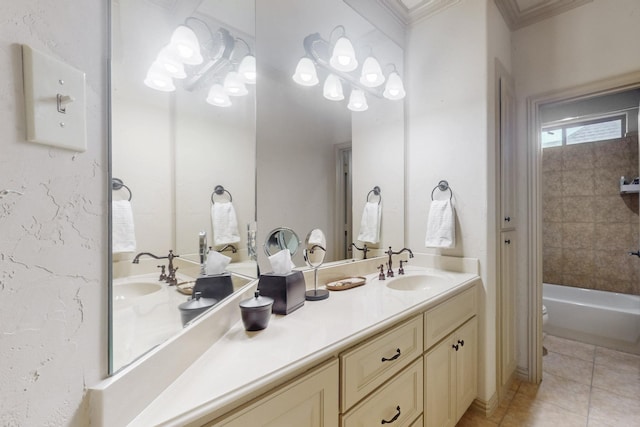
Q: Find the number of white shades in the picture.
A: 12